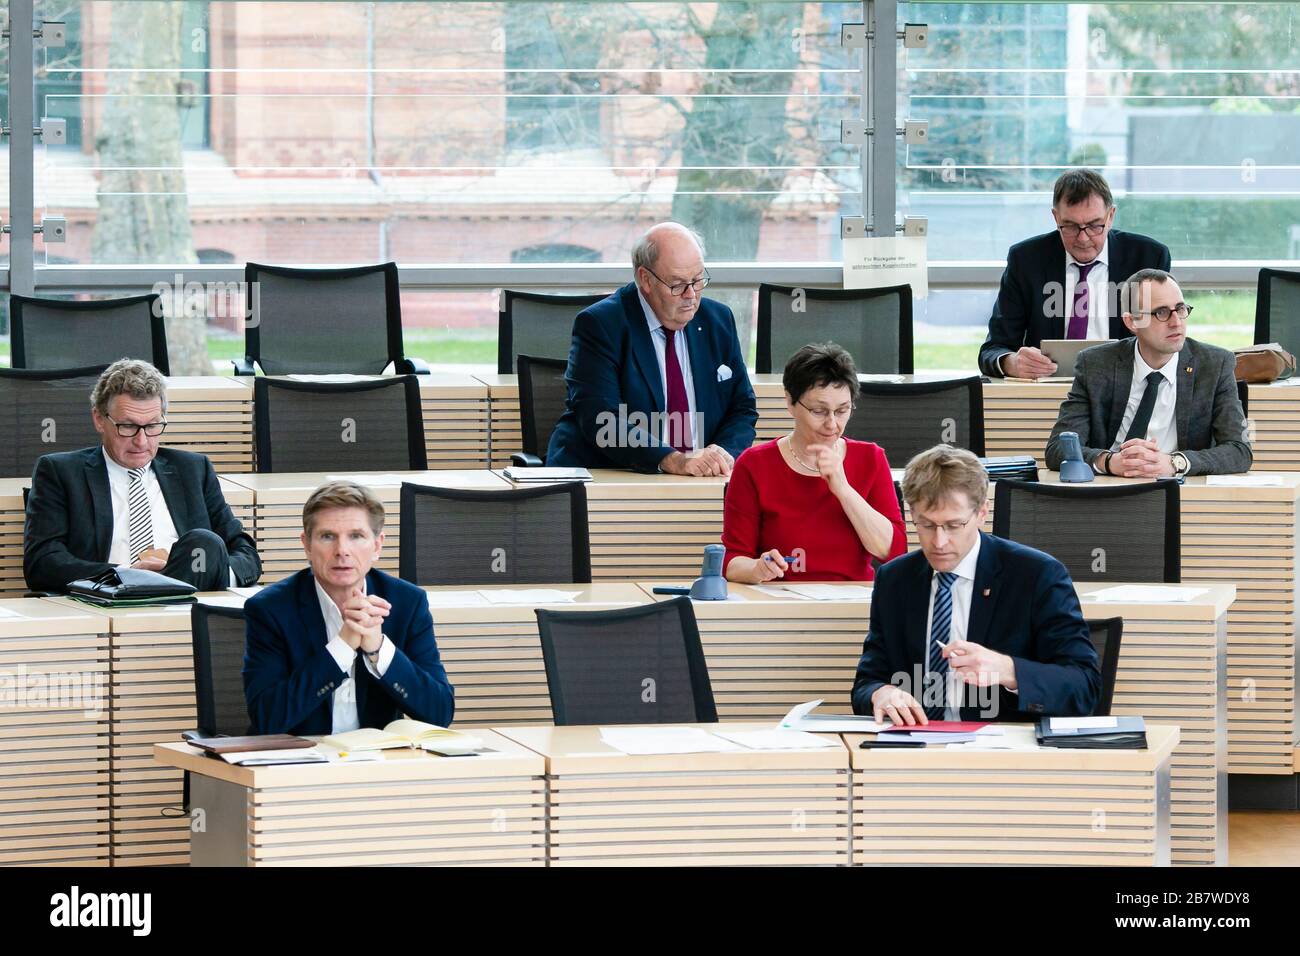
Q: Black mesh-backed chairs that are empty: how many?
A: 11